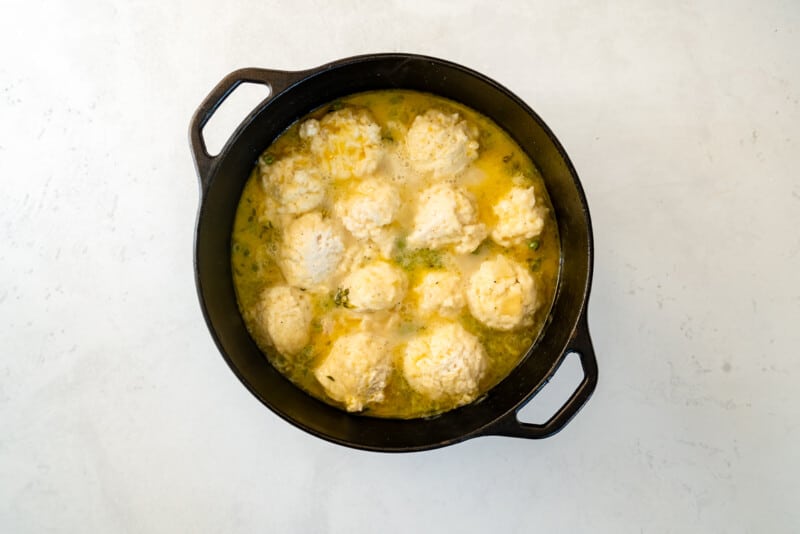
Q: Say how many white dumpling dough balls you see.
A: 13